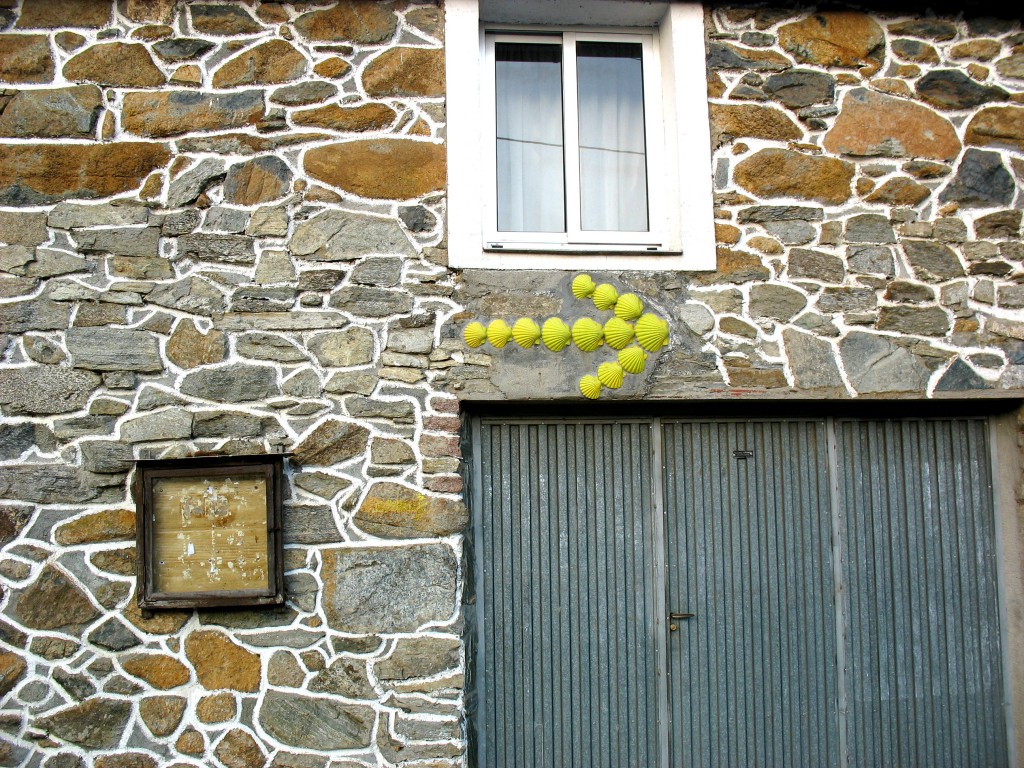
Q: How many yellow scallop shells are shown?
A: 13